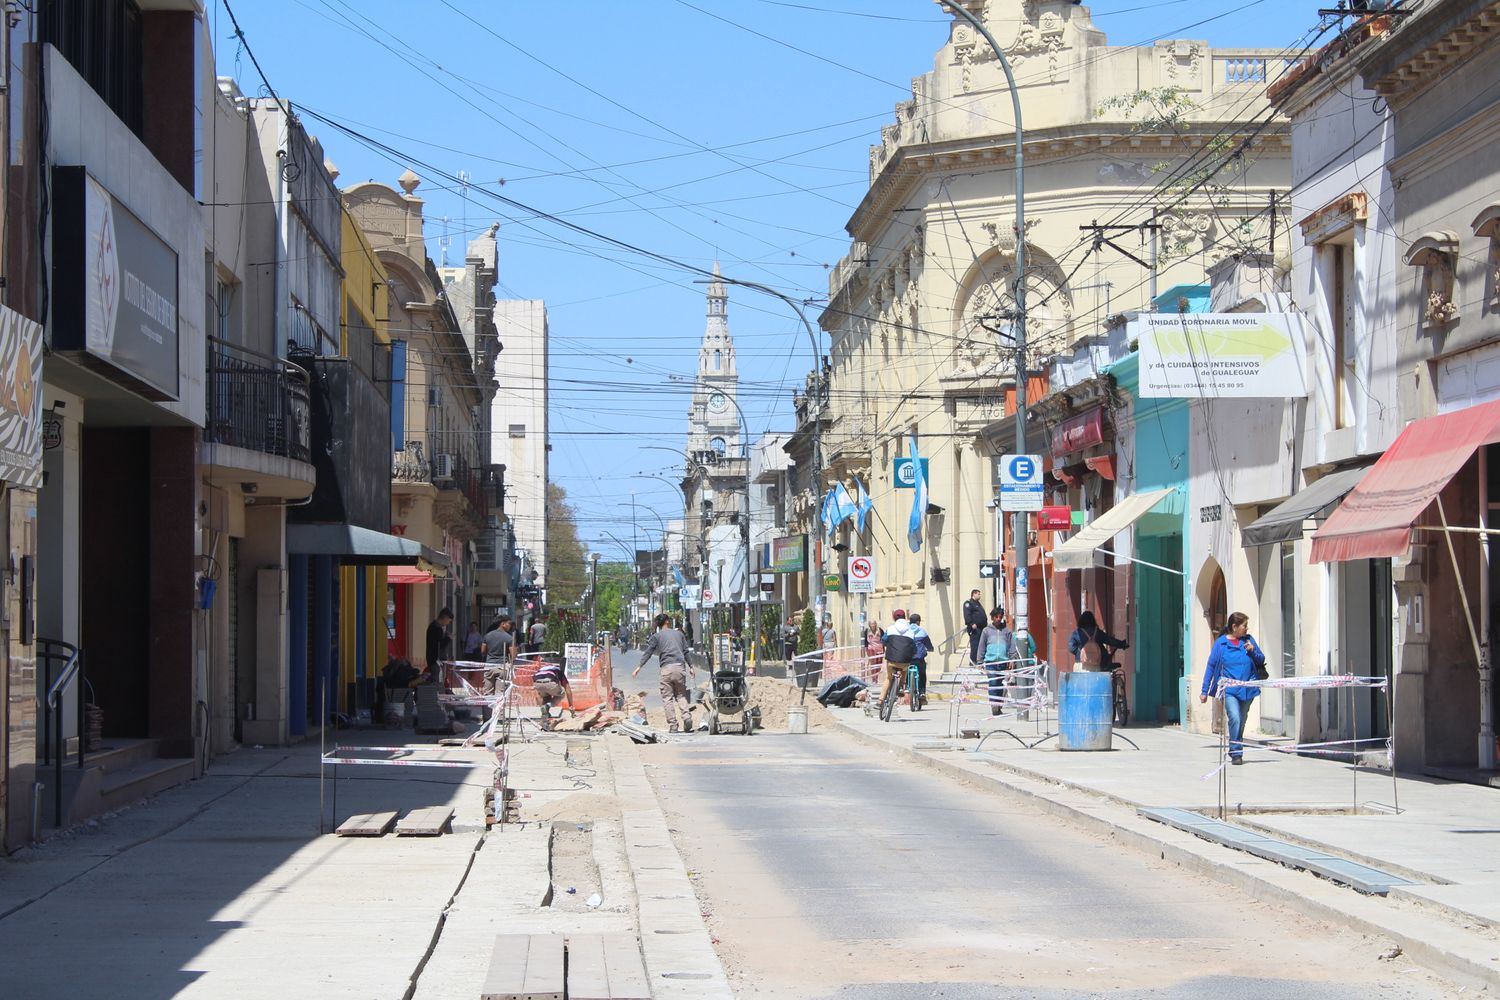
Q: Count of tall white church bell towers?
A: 1